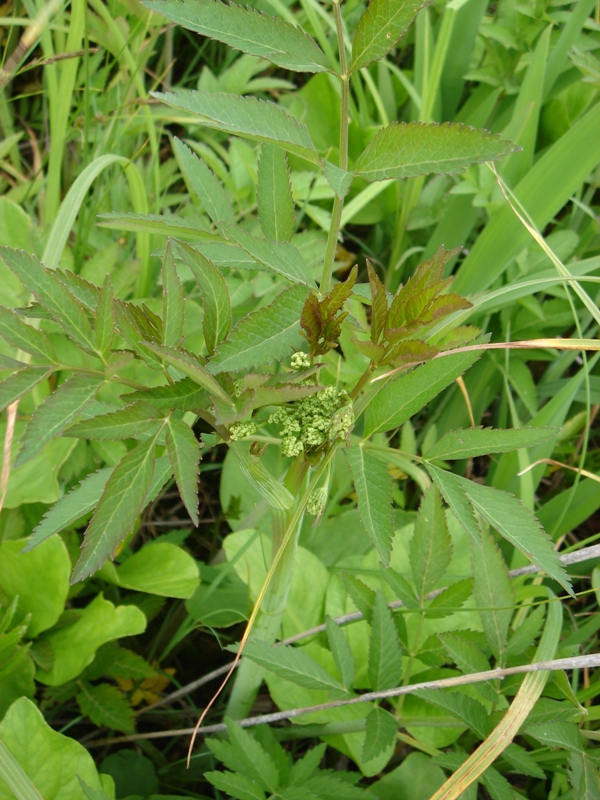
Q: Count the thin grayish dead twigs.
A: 2